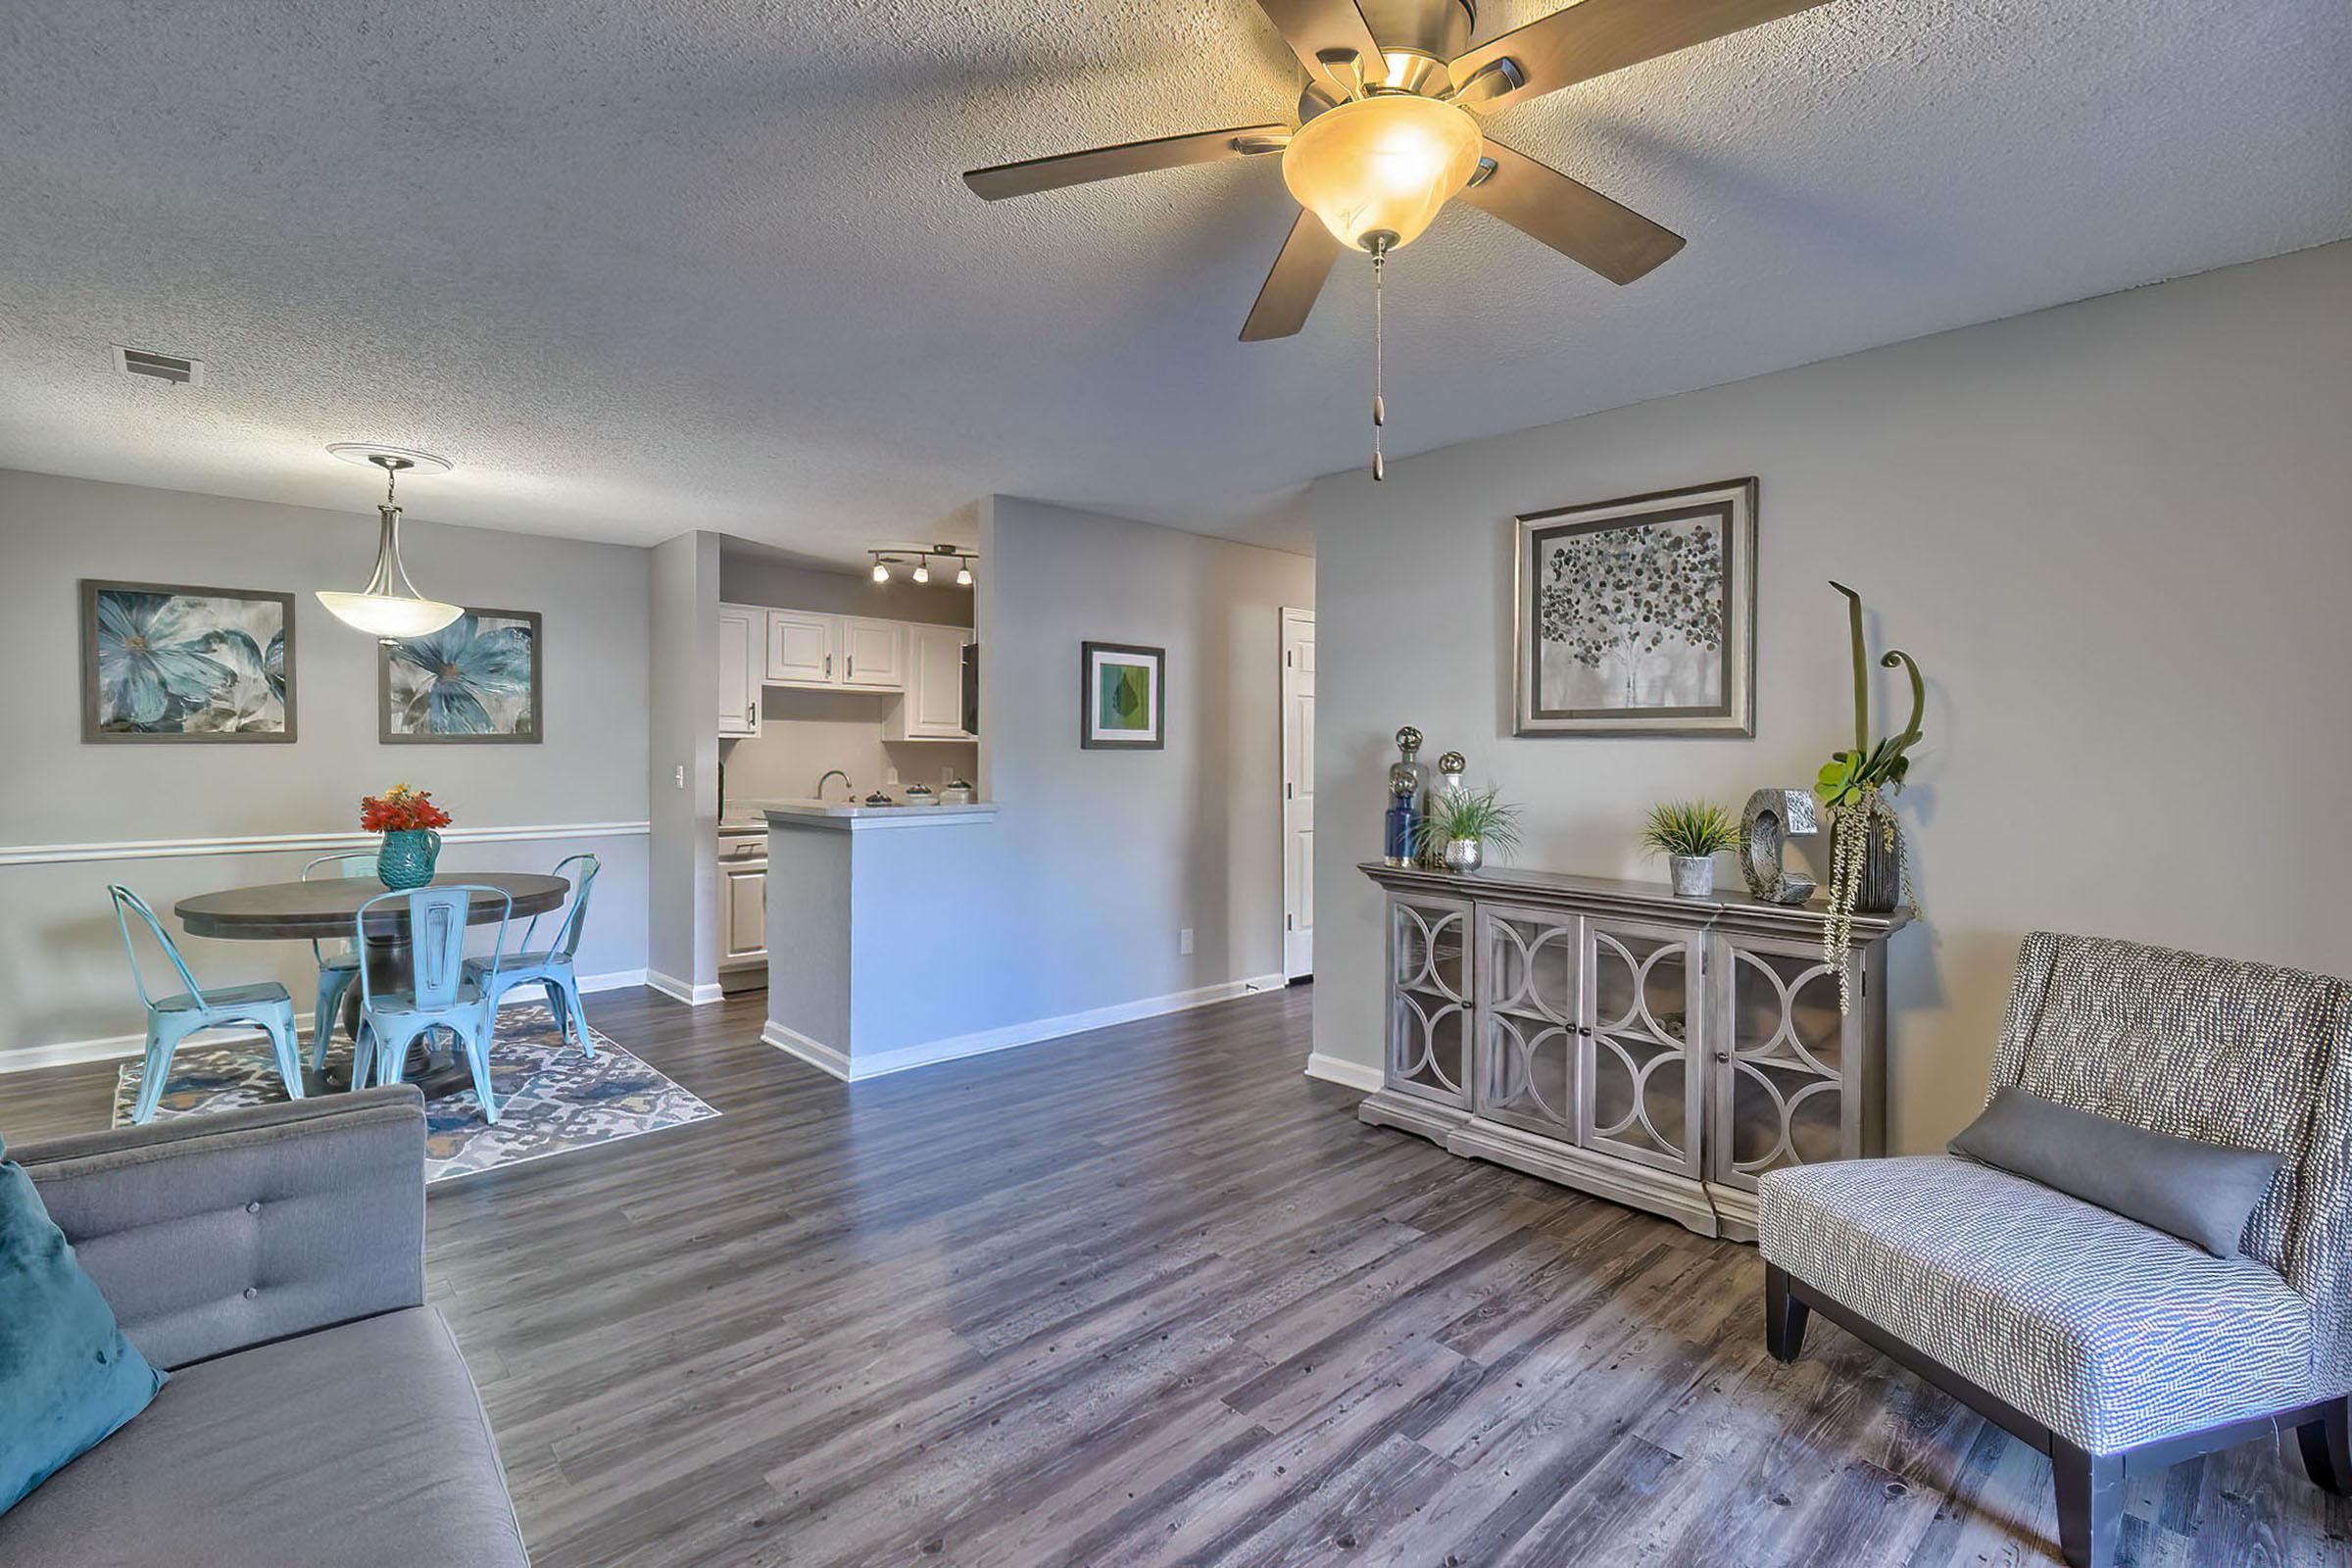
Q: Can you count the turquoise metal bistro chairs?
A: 4